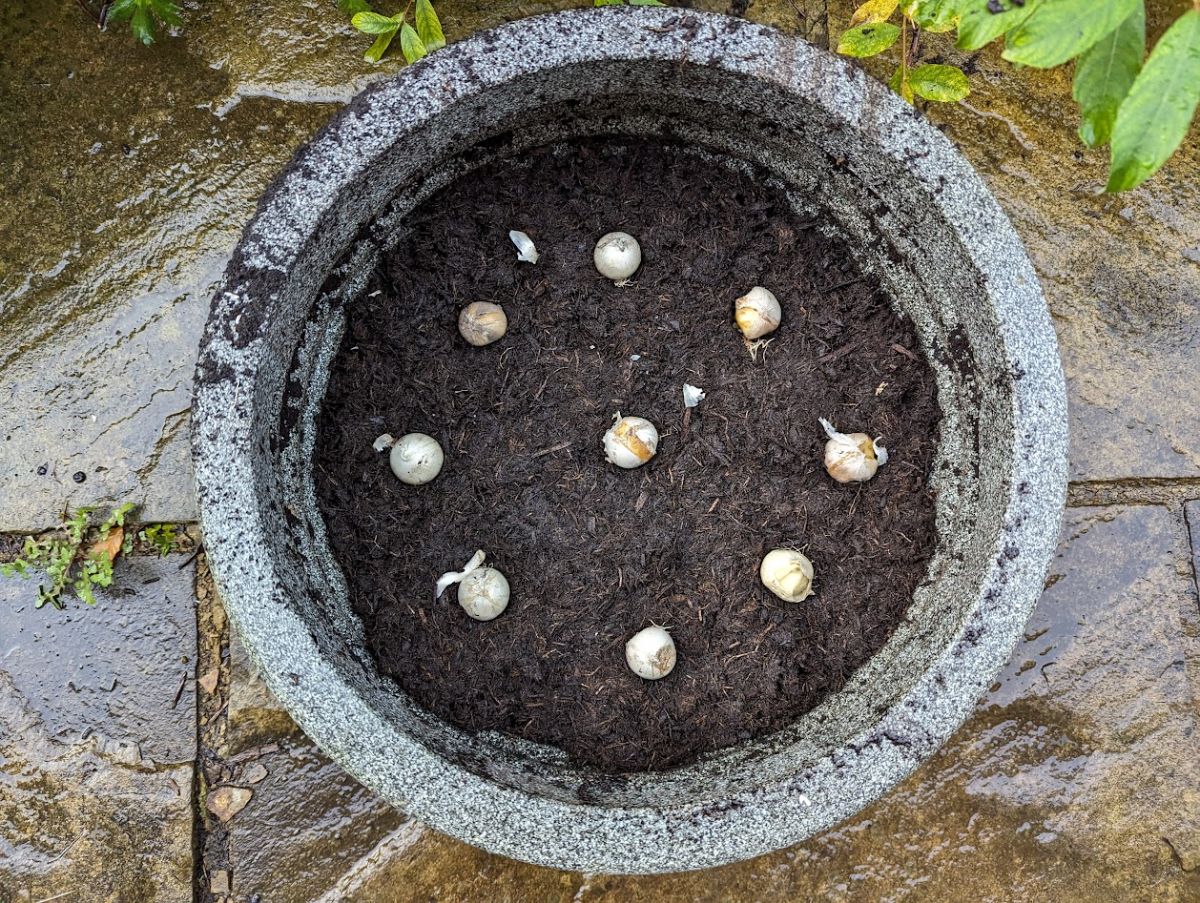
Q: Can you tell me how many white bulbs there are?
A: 9